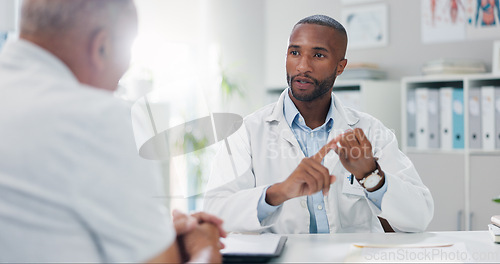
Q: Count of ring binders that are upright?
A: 8